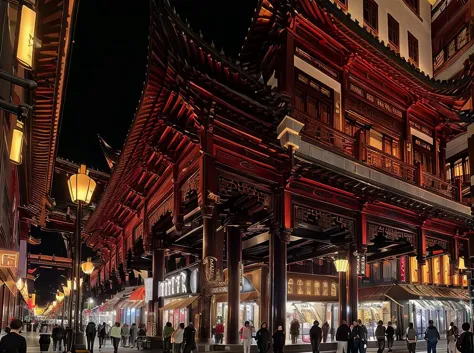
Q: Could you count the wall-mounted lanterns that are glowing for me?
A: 2